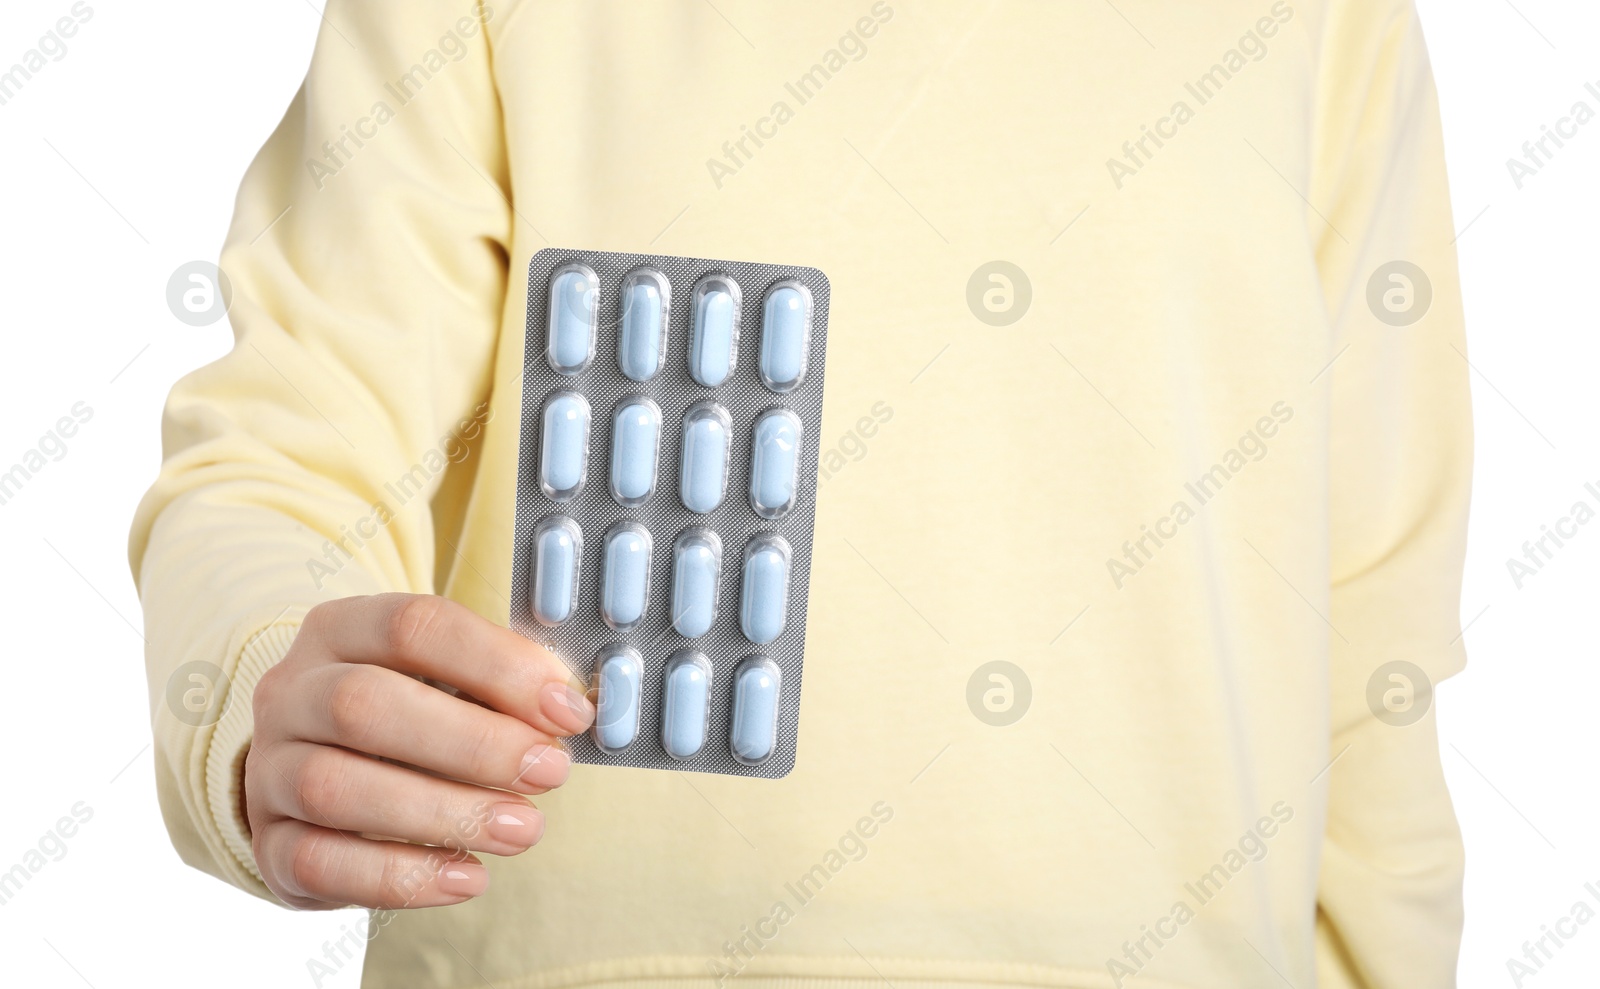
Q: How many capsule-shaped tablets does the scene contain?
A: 15